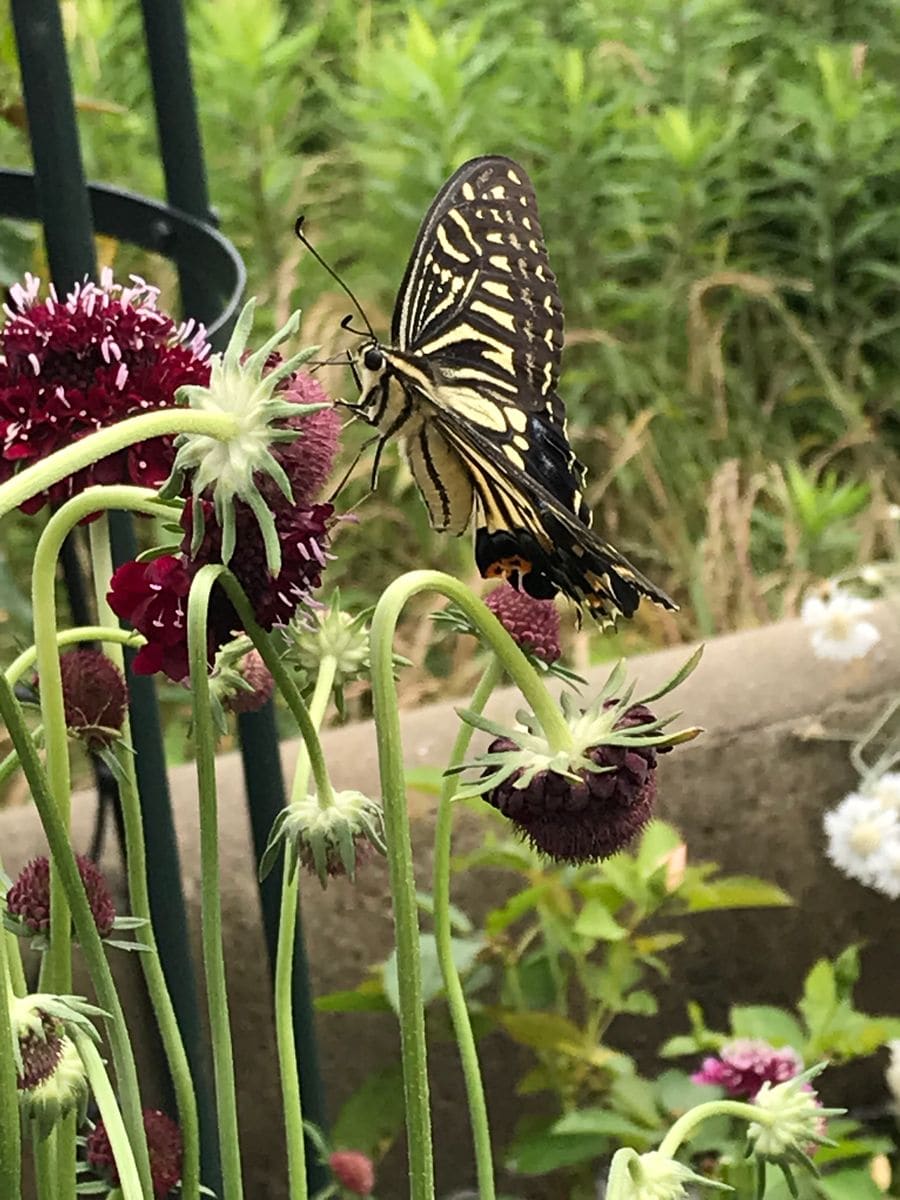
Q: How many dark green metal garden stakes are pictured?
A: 2